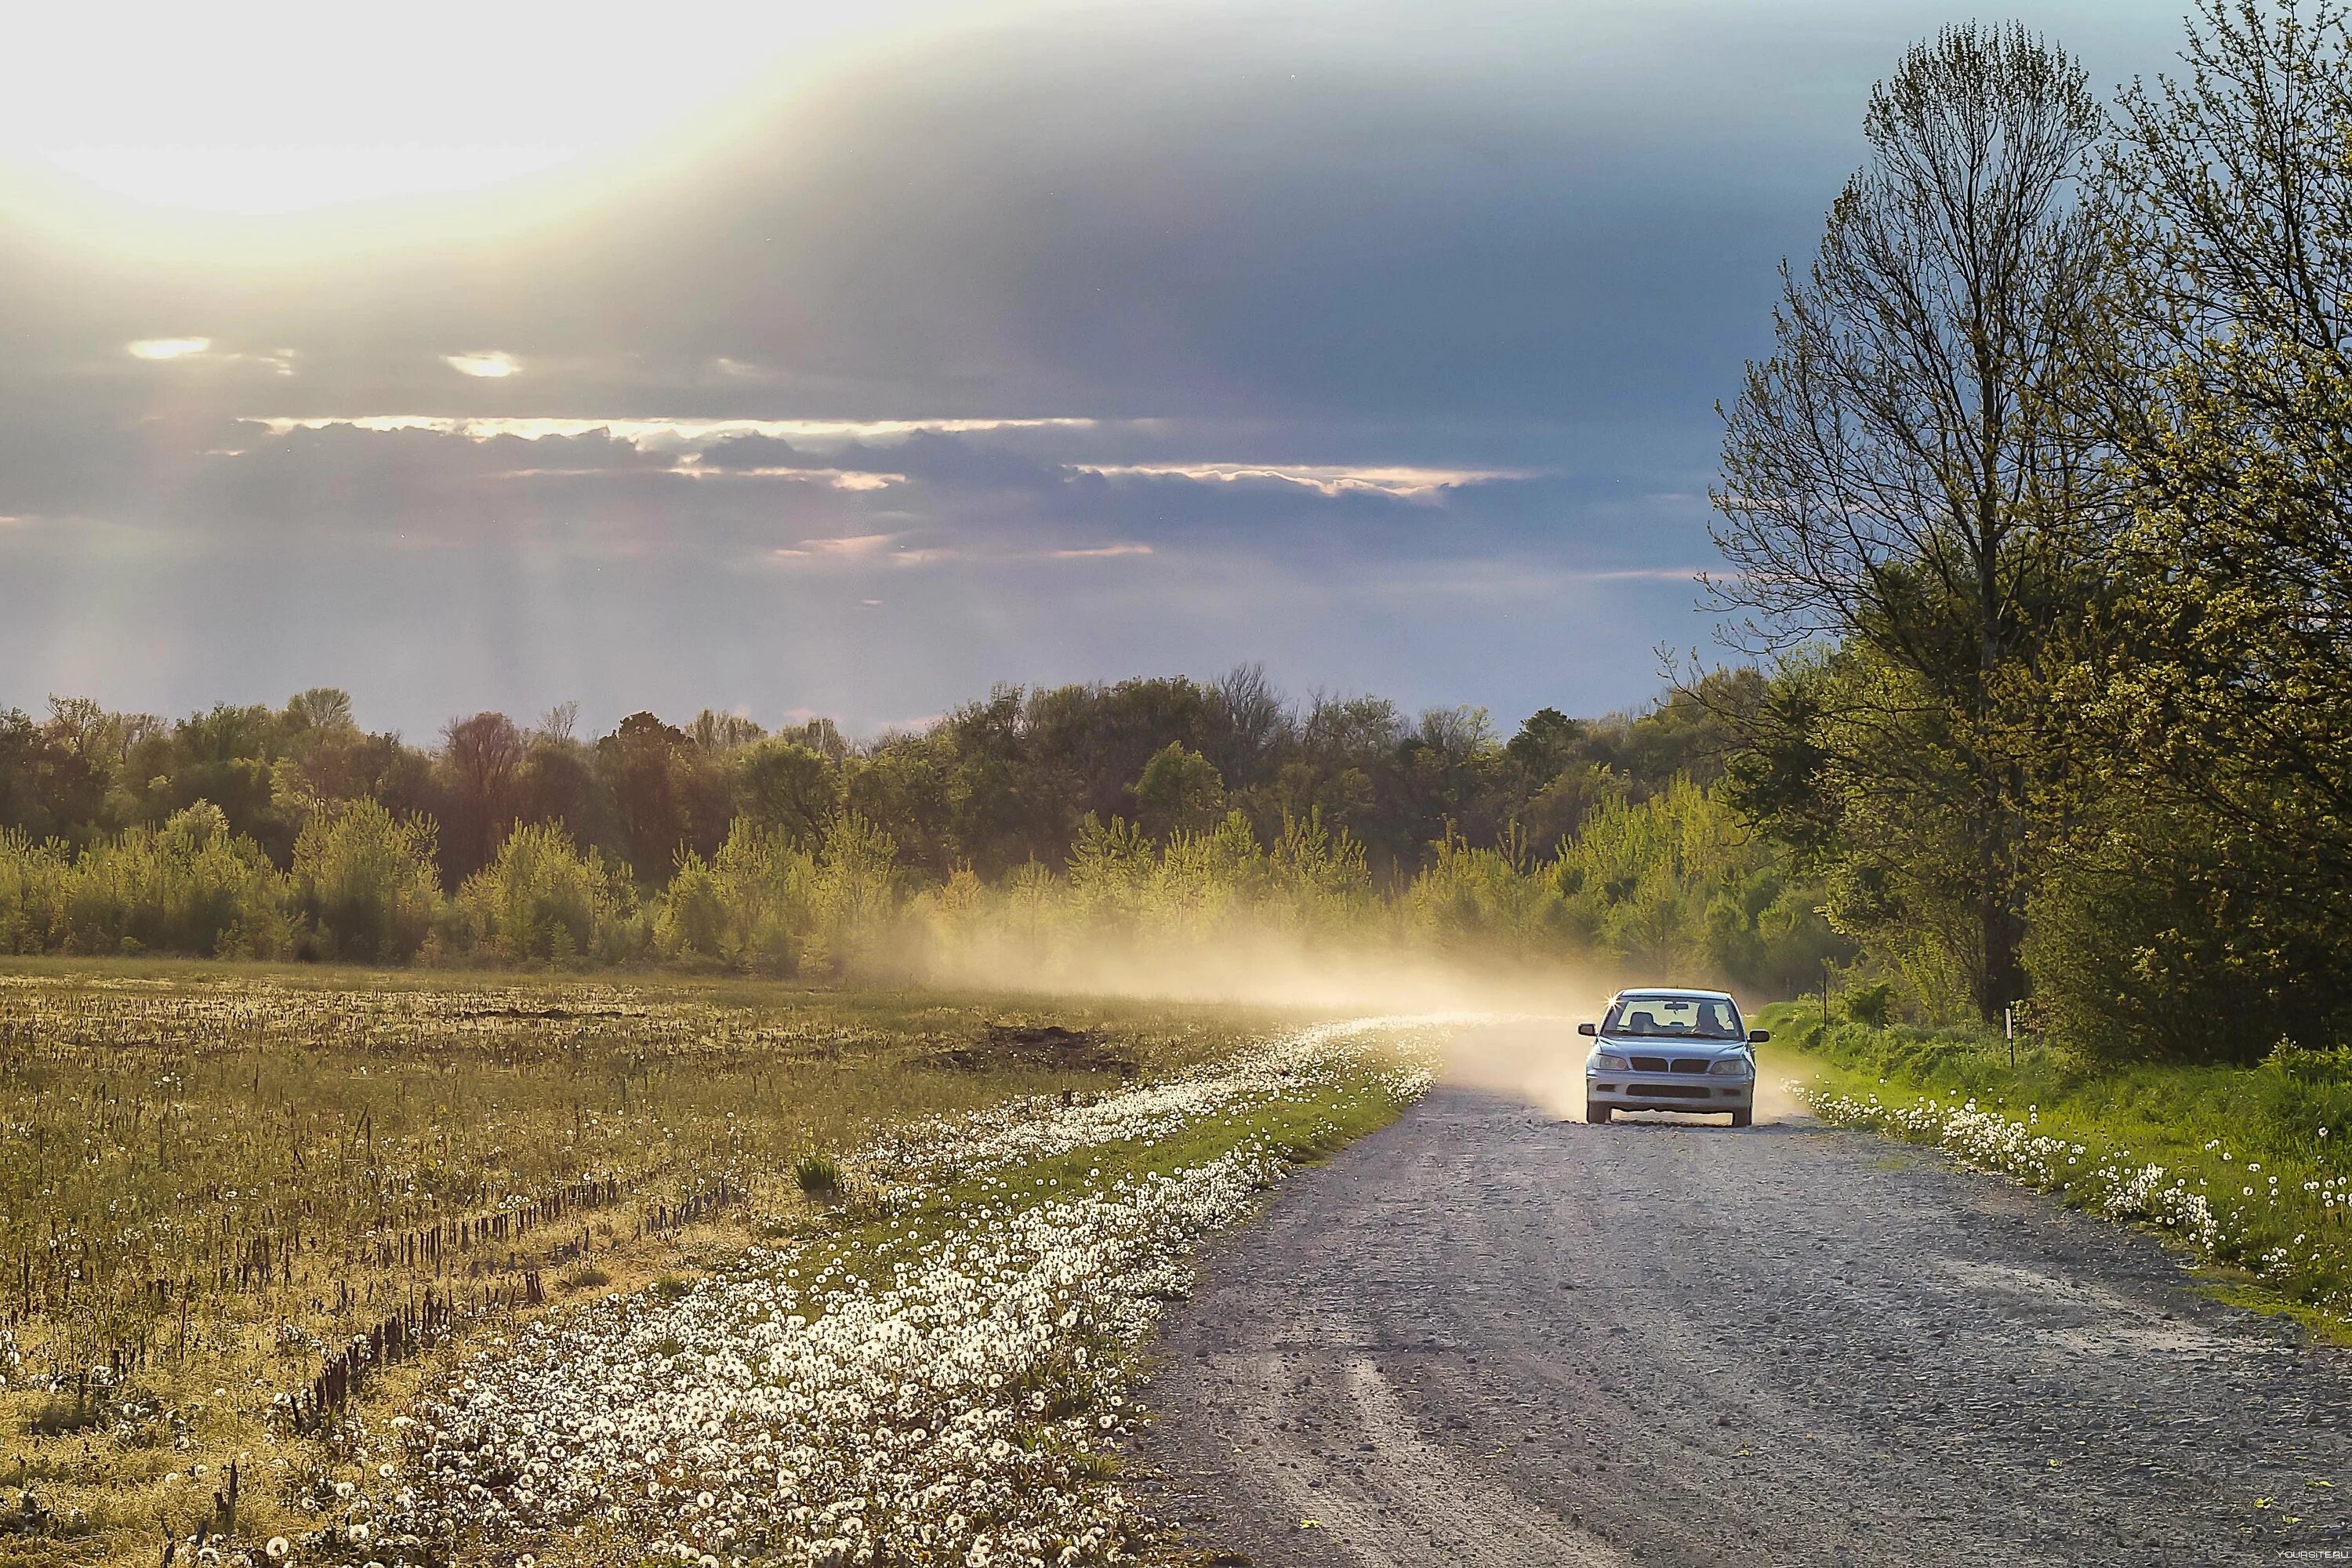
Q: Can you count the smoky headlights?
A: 2